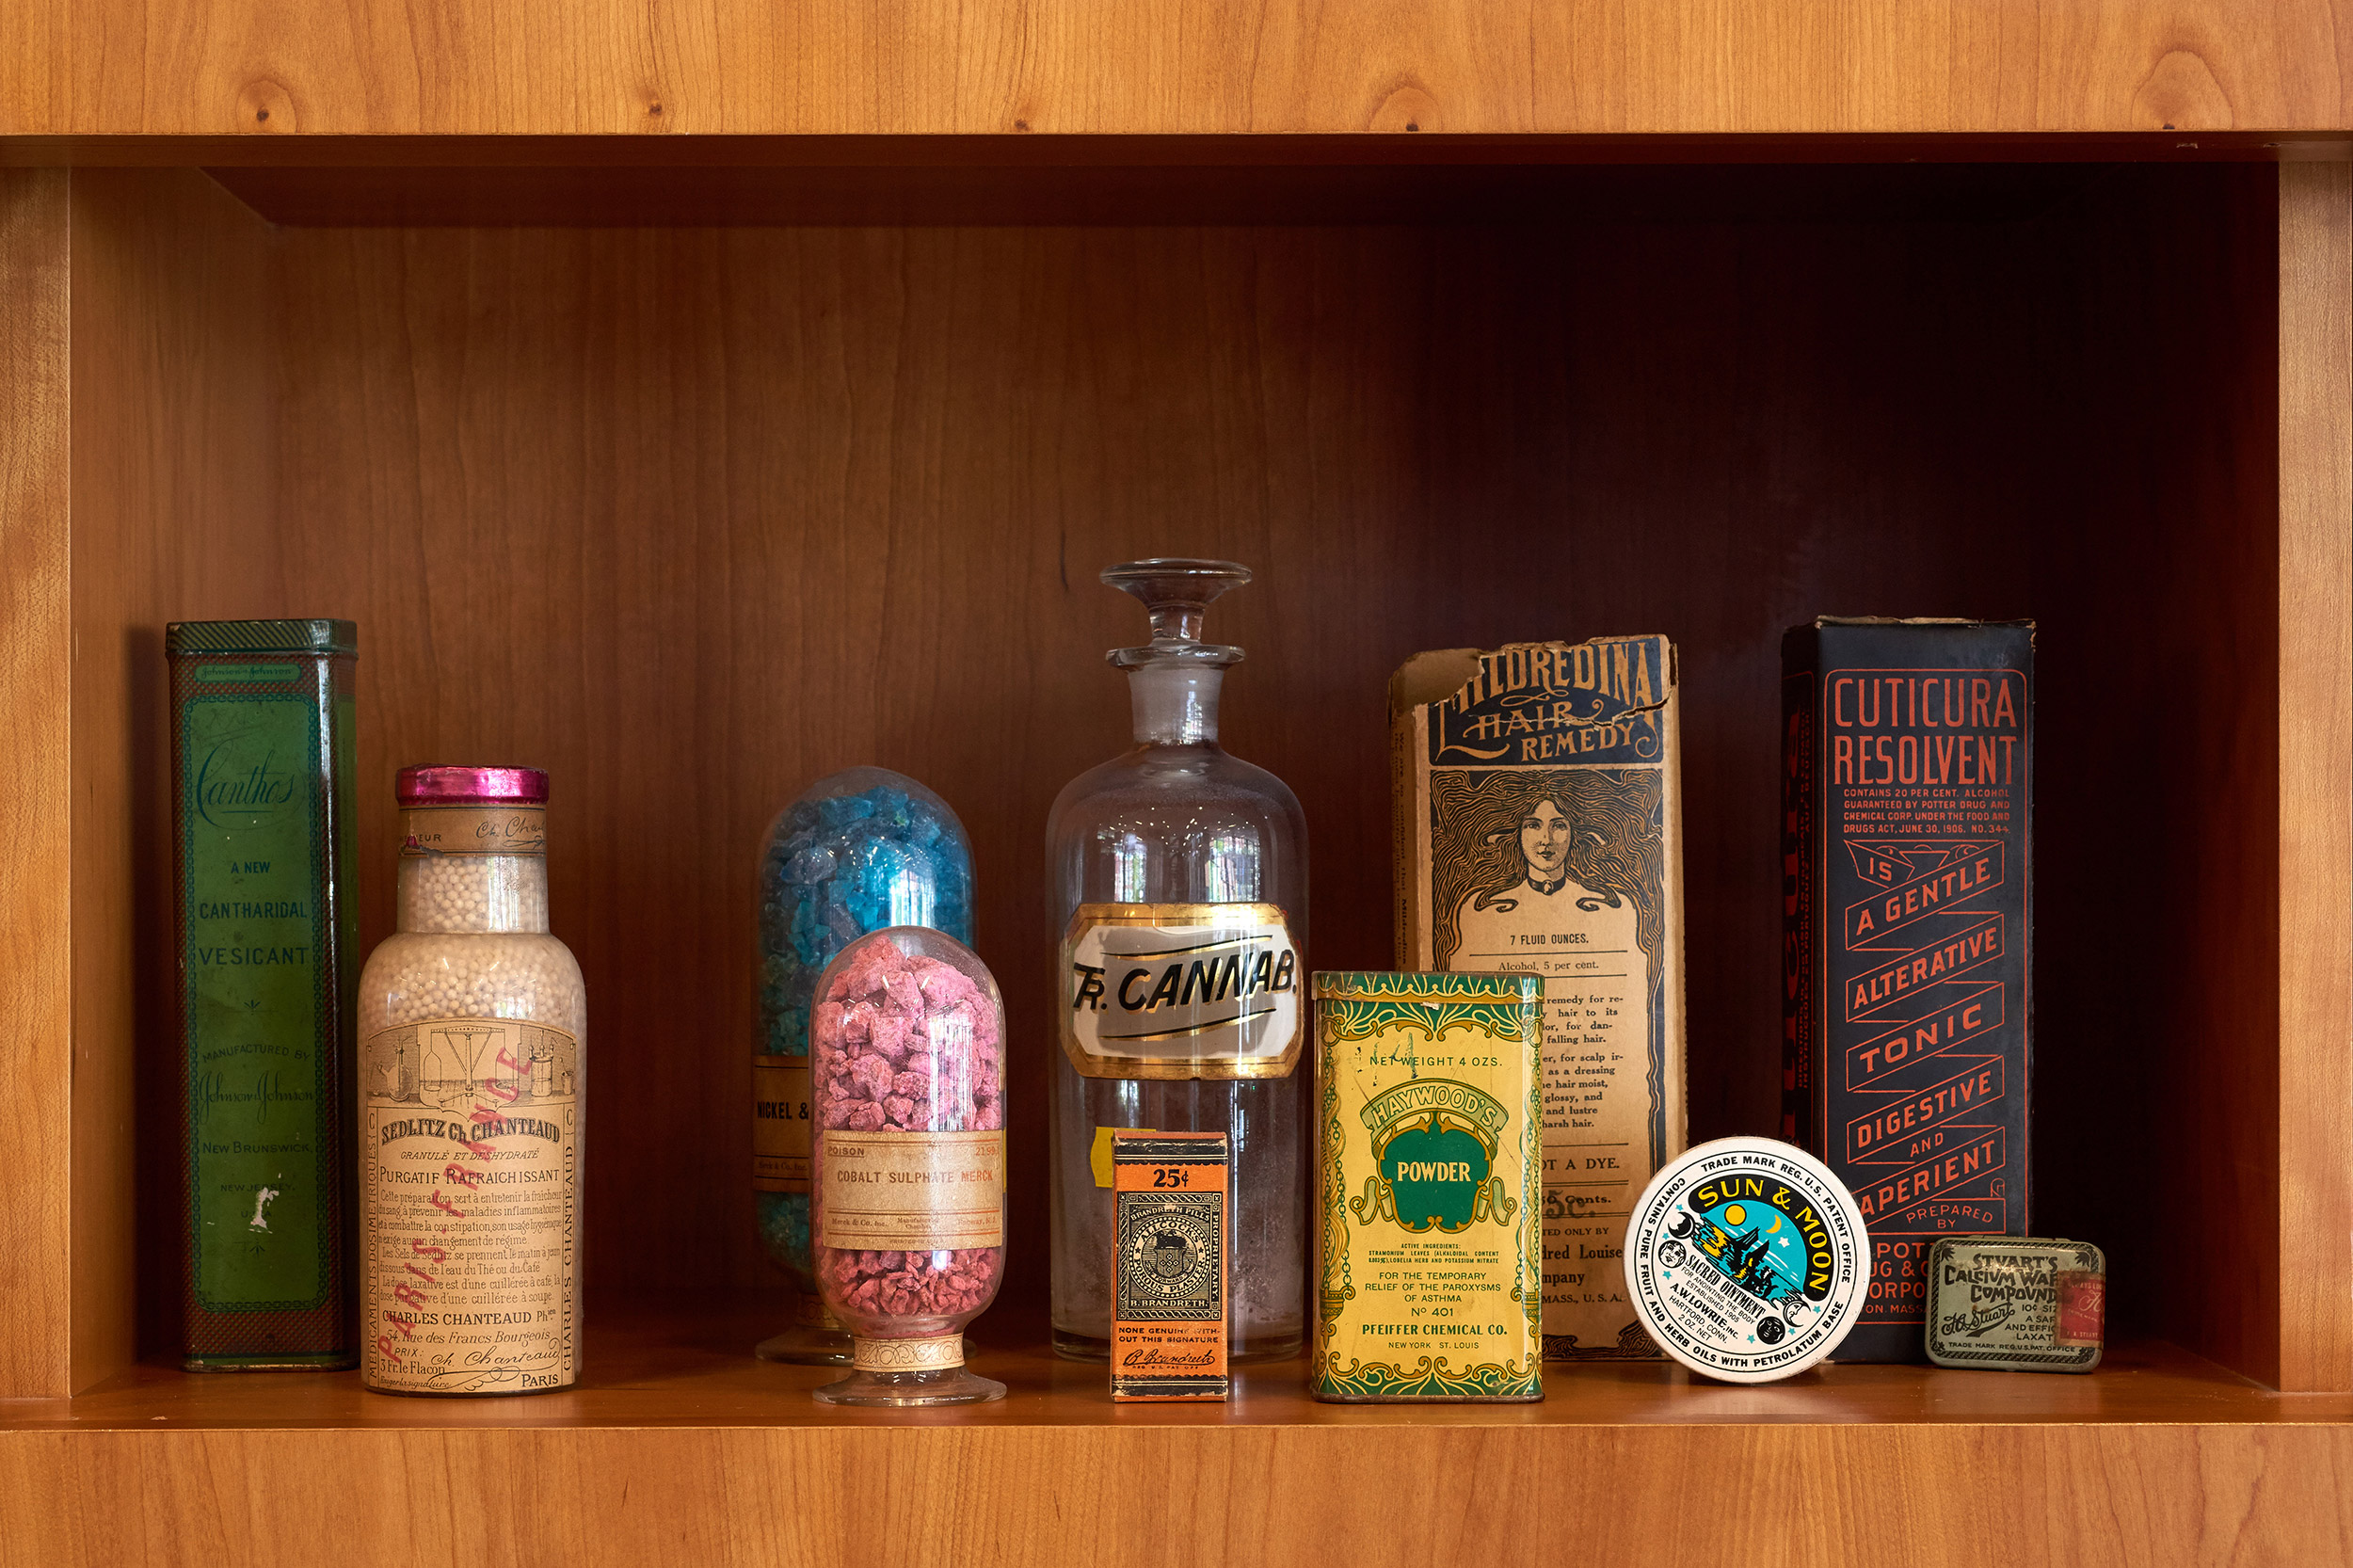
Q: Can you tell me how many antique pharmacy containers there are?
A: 11